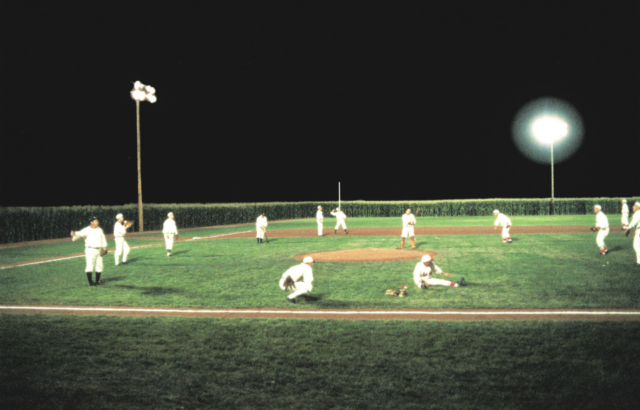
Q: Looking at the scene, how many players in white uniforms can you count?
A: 13